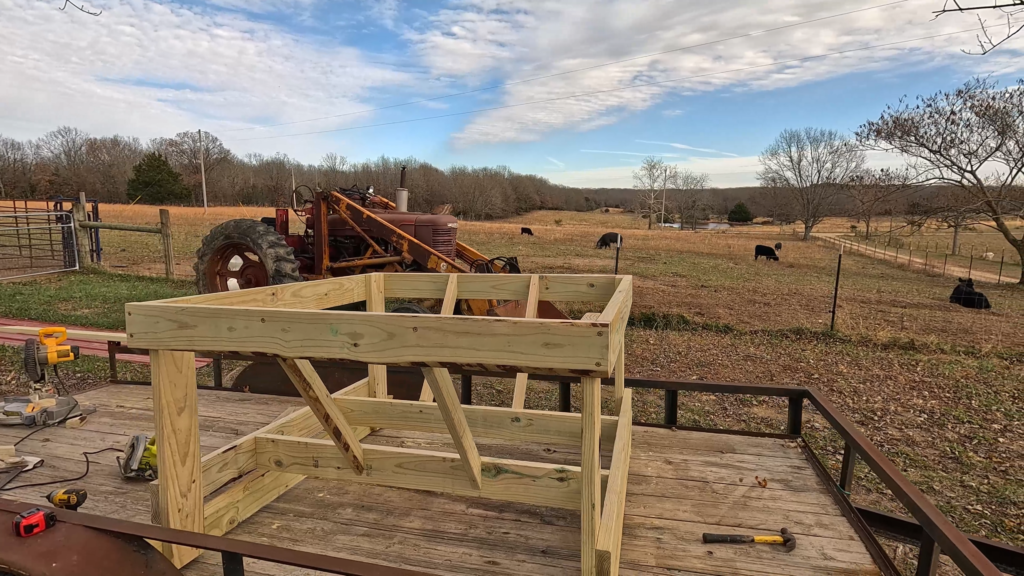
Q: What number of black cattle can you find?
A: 5